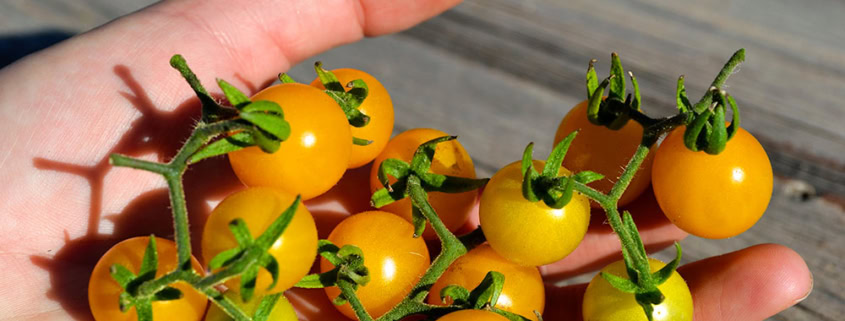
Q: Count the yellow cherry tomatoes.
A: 13